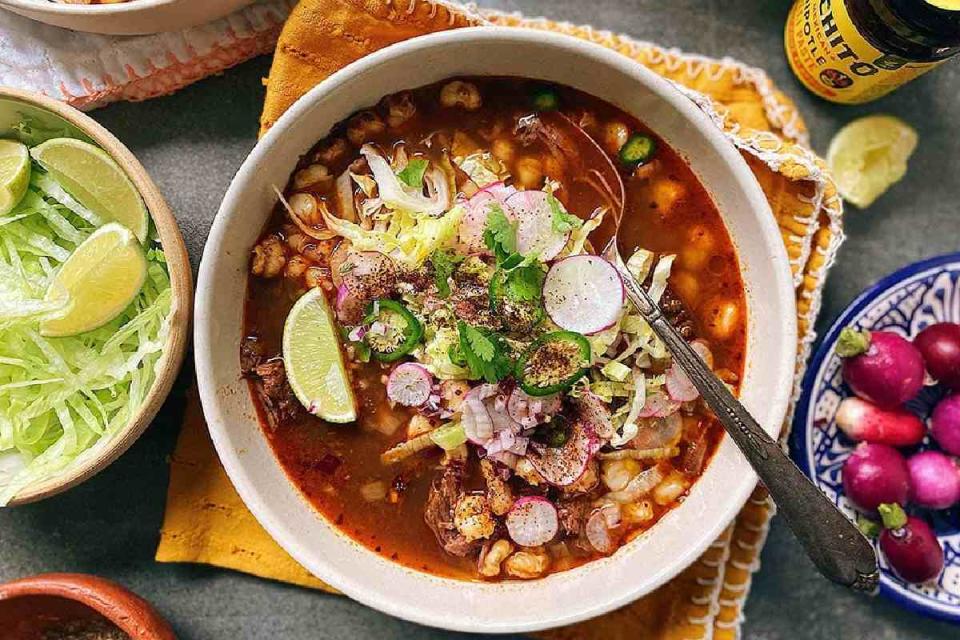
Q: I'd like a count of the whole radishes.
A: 7